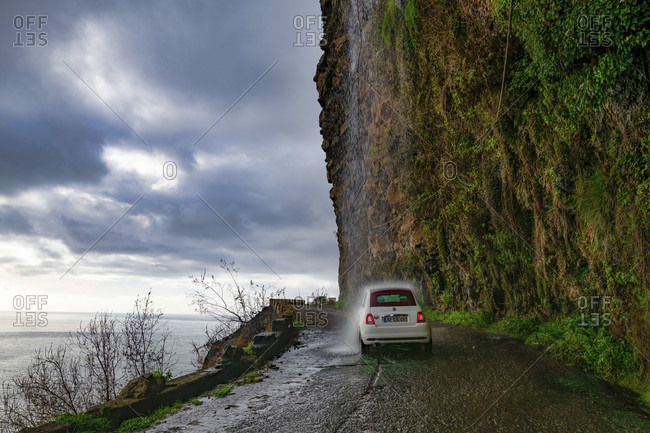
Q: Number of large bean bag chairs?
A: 0